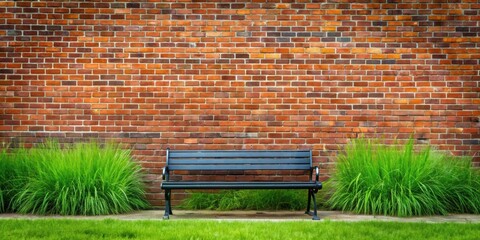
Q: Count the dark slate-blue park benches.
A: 1